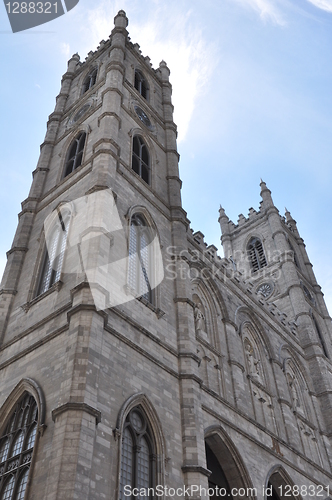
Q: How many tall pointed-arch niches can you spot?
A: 3